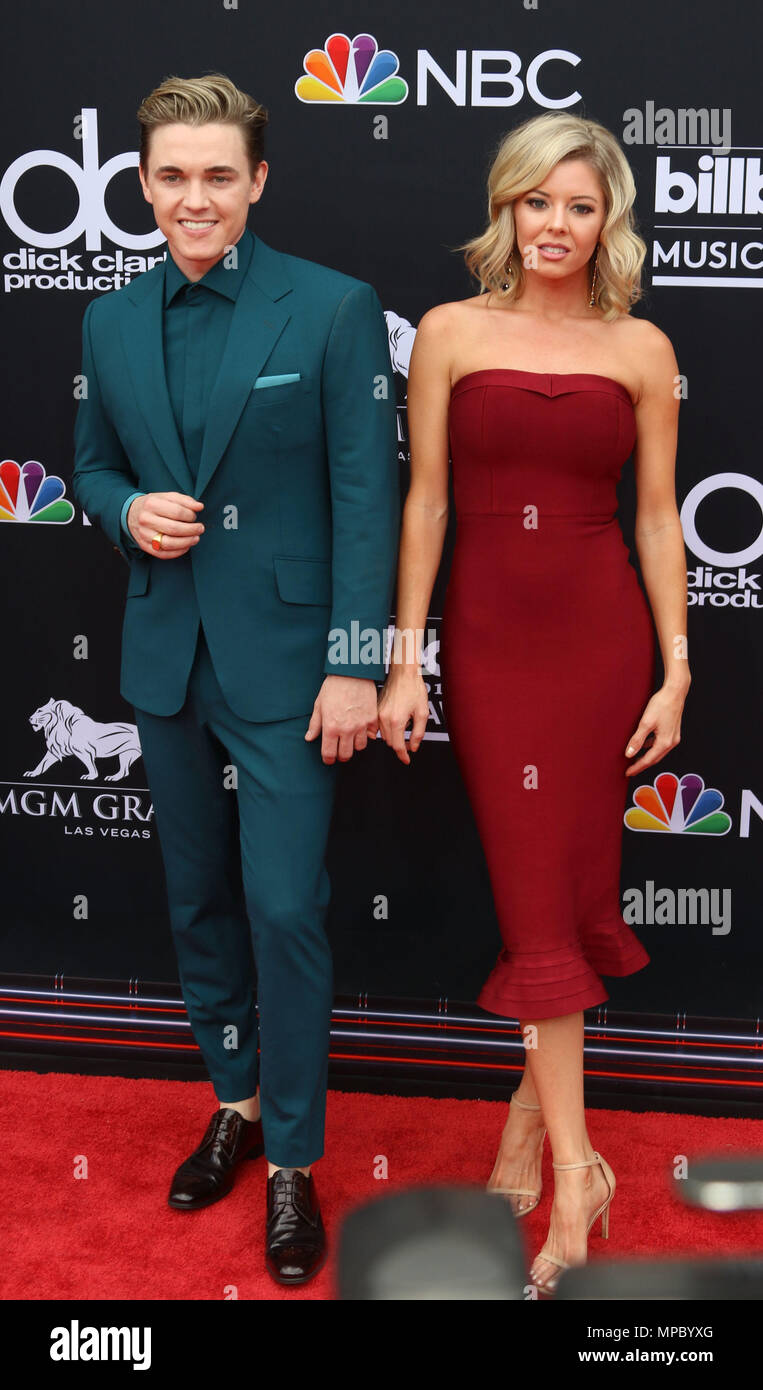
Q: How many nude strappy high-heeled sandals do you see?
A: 2